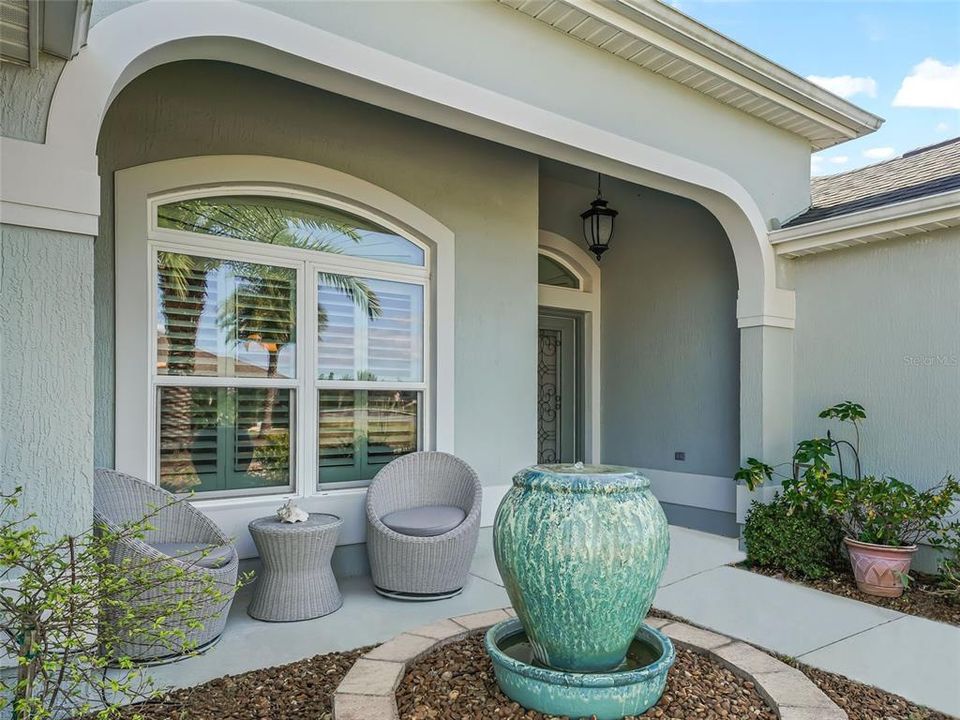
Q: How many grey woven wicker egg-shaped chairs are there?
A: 2